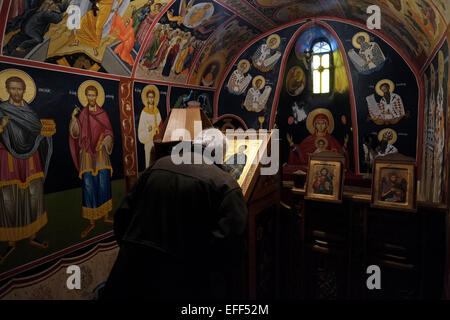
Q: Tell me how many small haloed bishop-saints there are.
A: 6